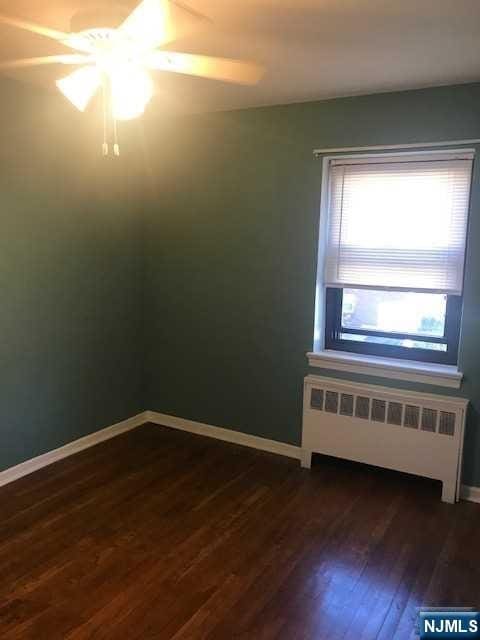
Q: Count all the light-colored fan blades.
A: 4